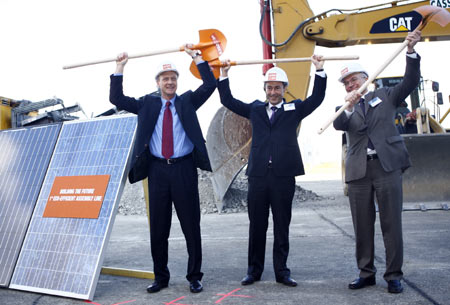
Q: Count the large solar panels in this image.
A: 2